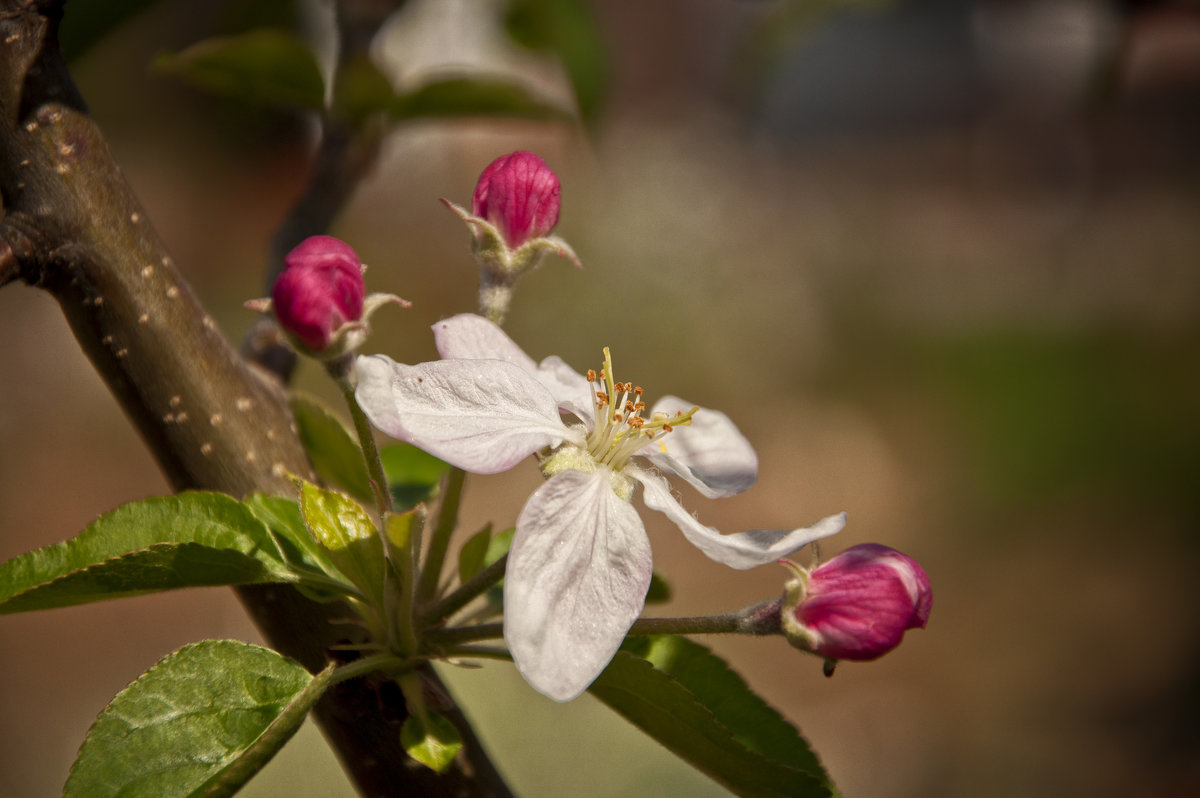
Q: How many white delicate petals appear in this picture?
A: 5